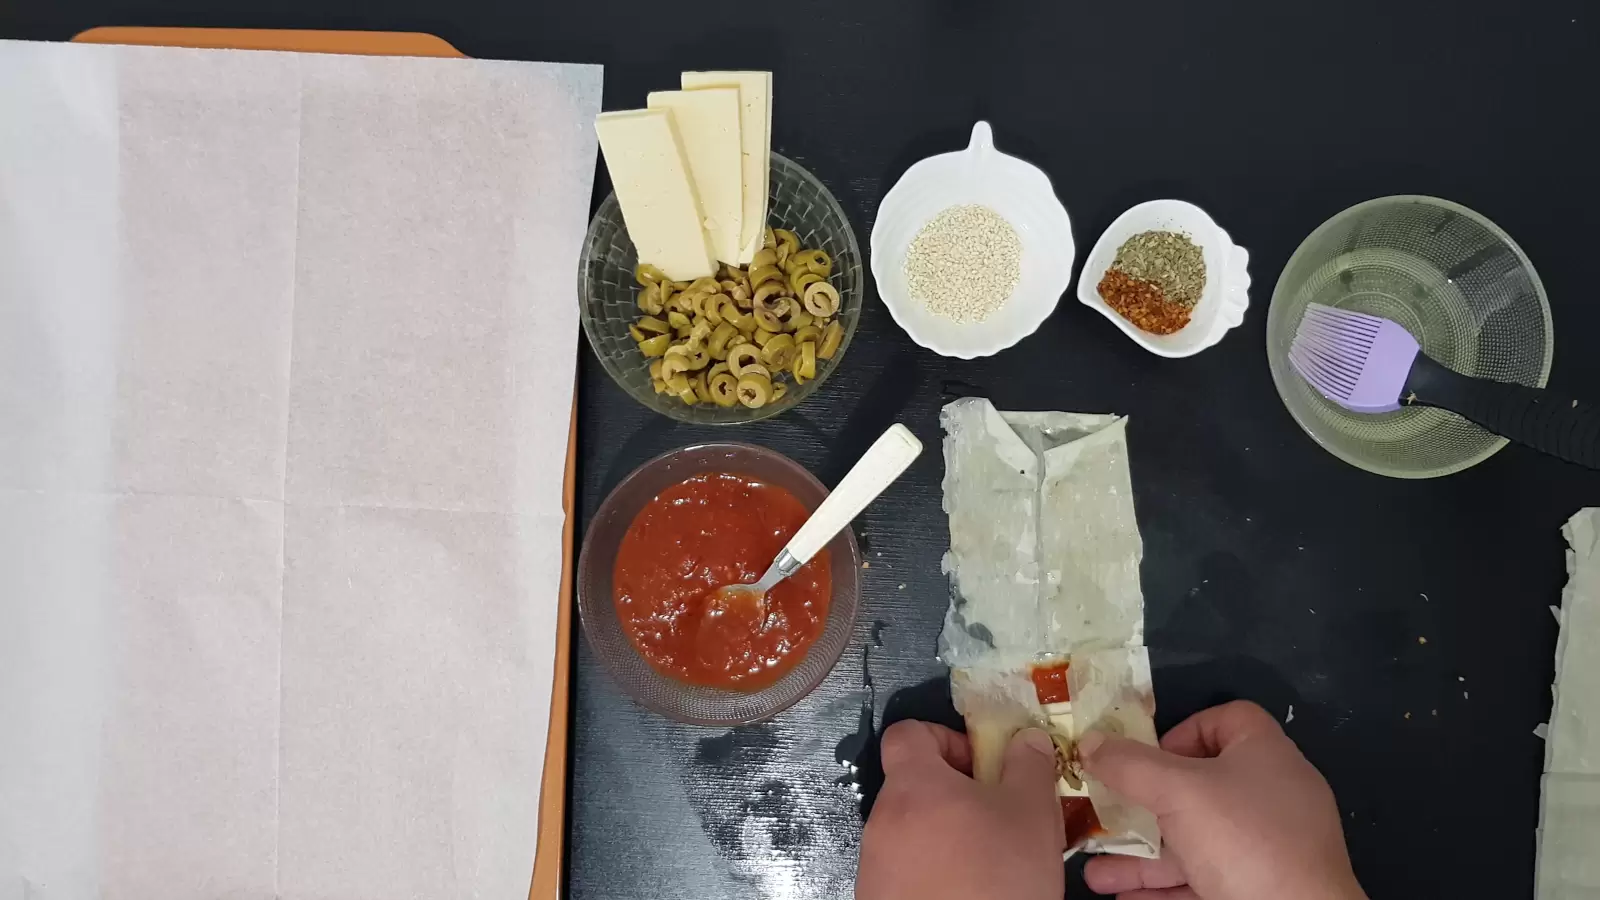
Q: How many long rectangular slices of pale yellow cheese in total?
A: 3